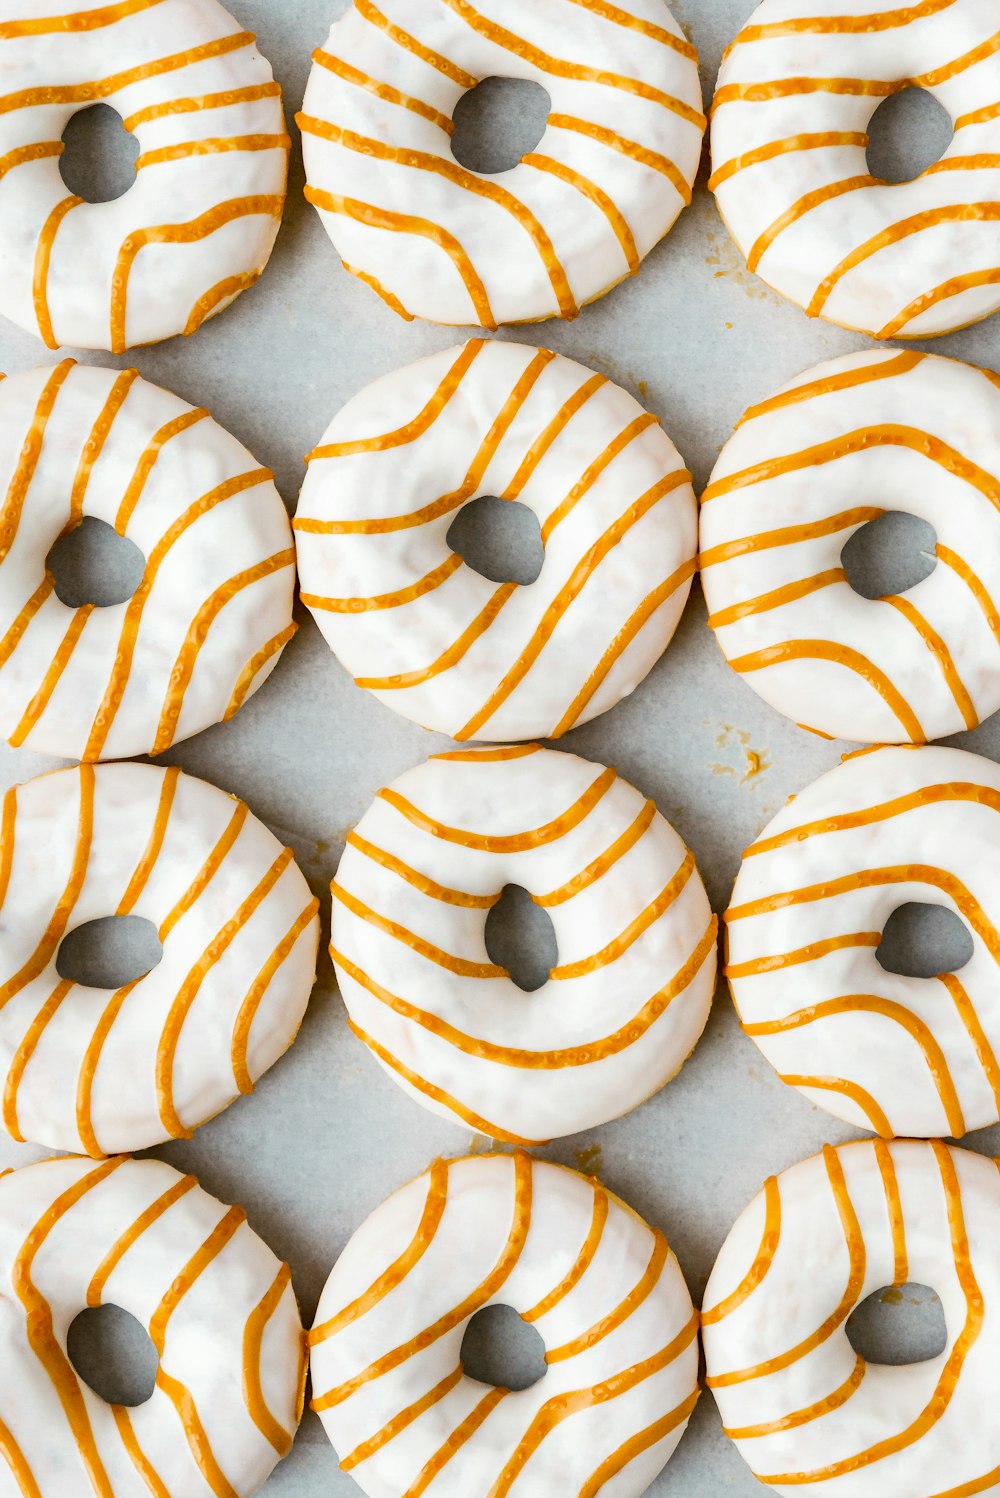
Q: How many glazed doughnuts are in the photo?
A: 12